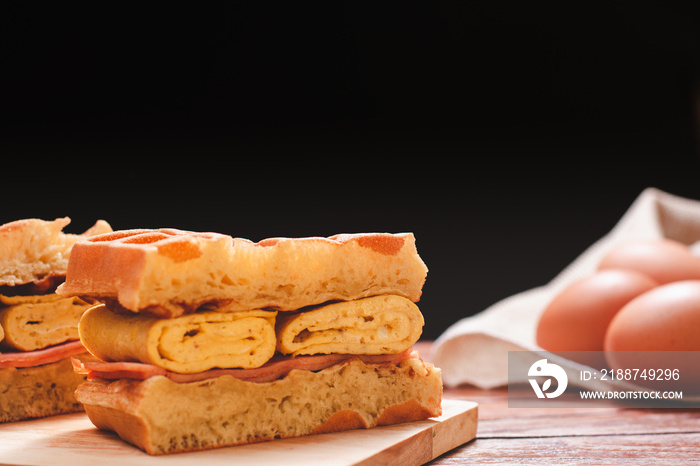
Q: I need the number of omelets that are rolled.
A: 3